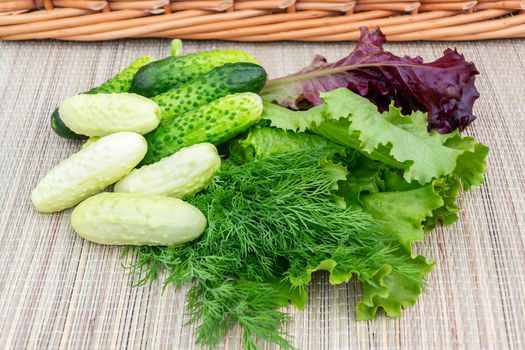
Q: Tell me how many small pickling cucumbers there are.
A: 8